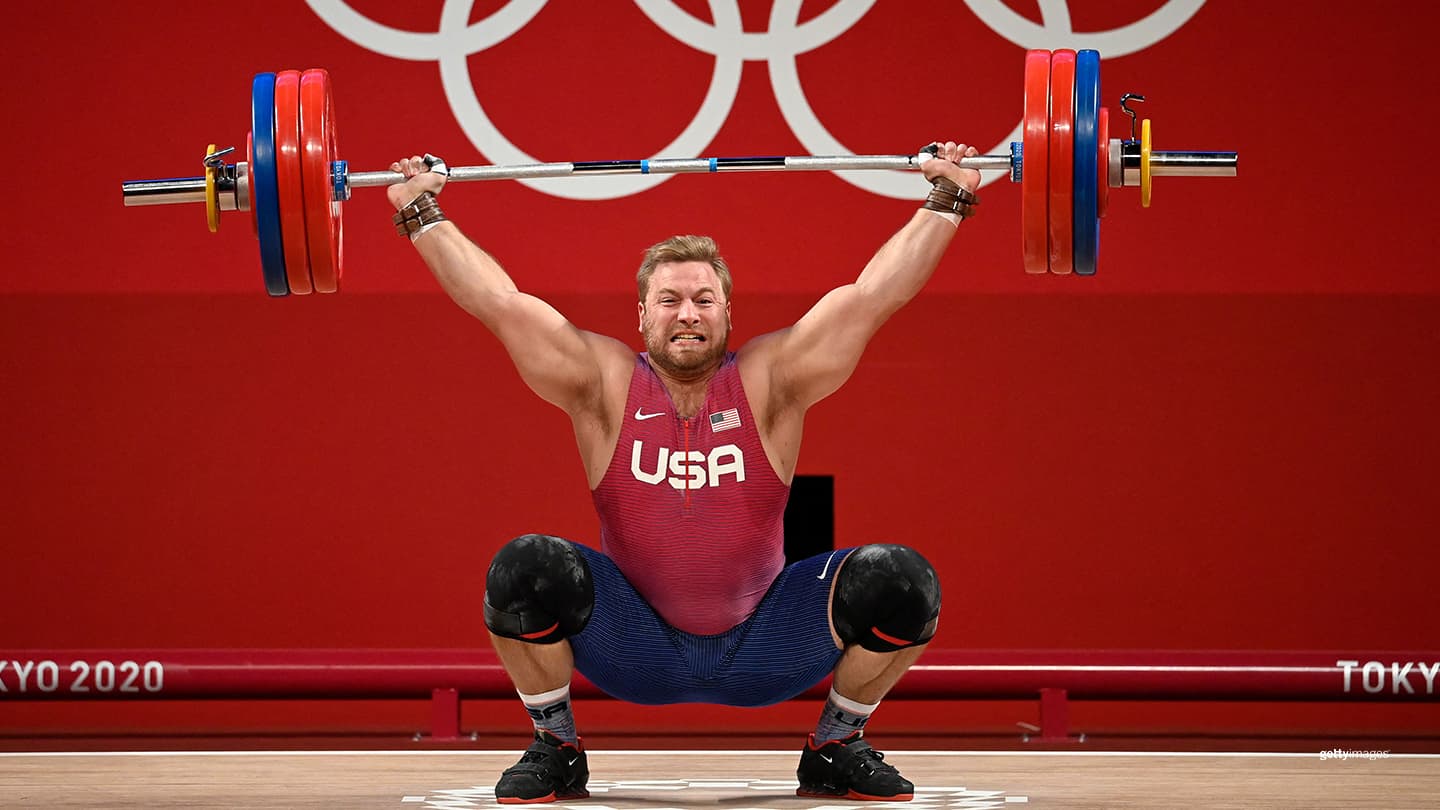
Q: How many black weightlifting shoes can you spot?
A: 2